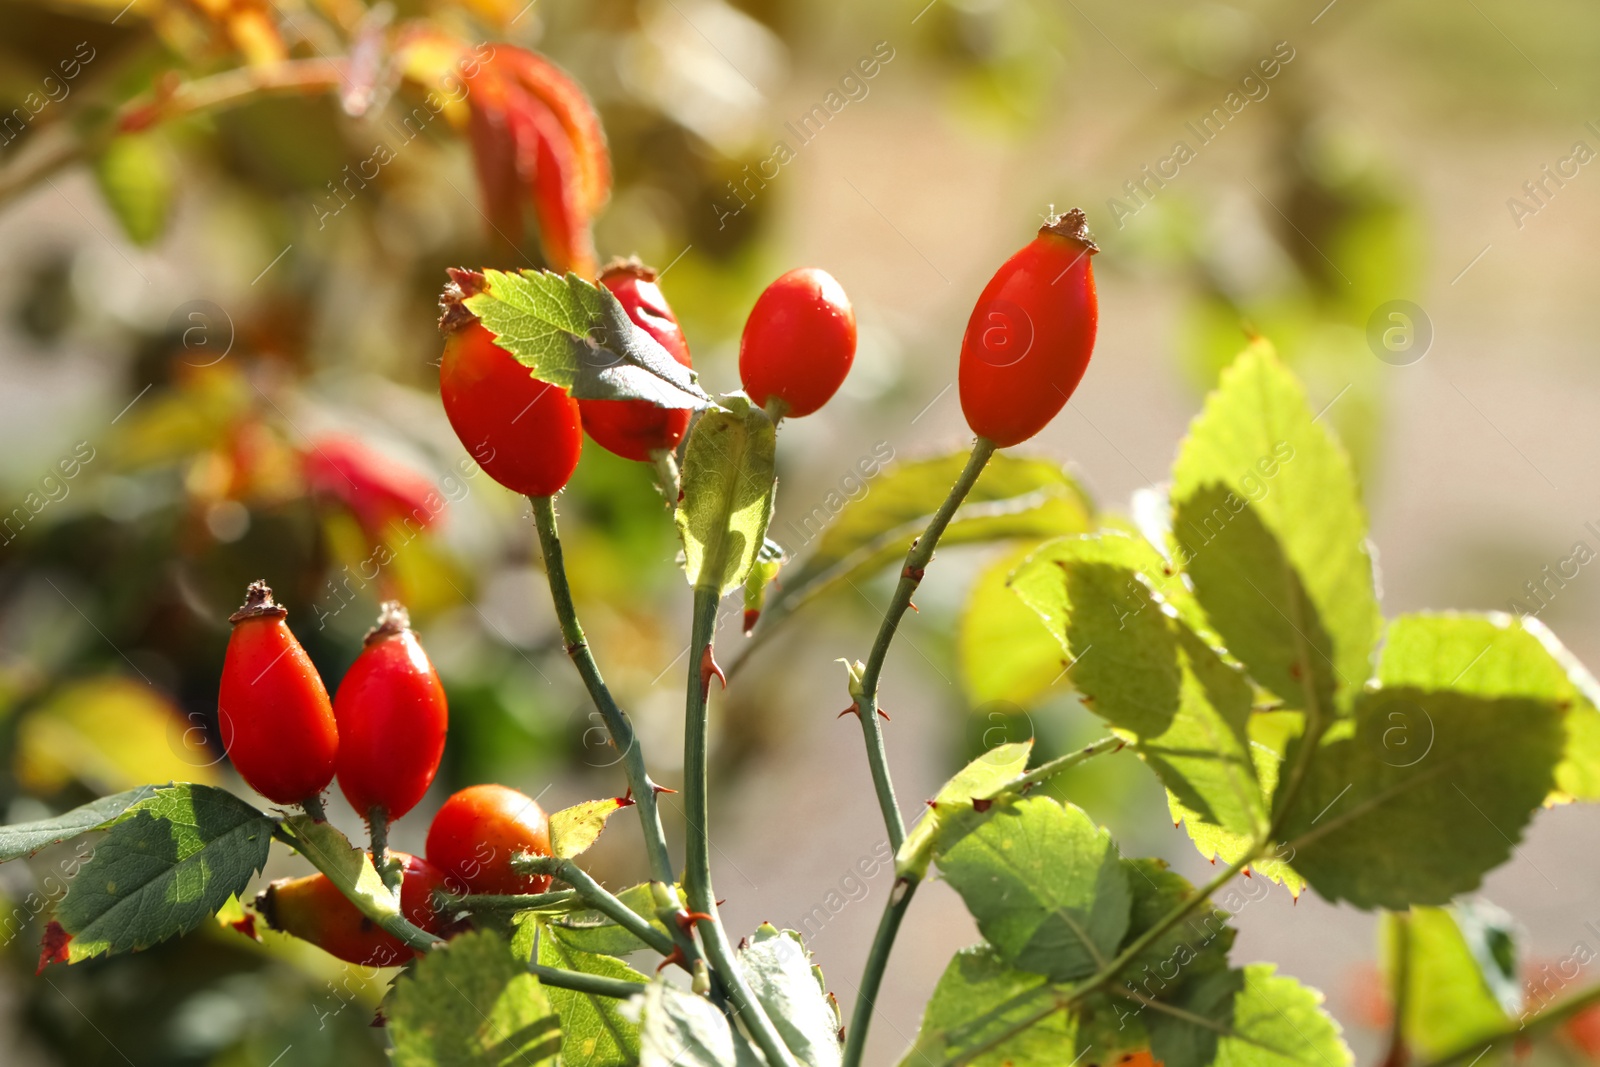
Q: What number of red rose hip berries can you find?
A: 8